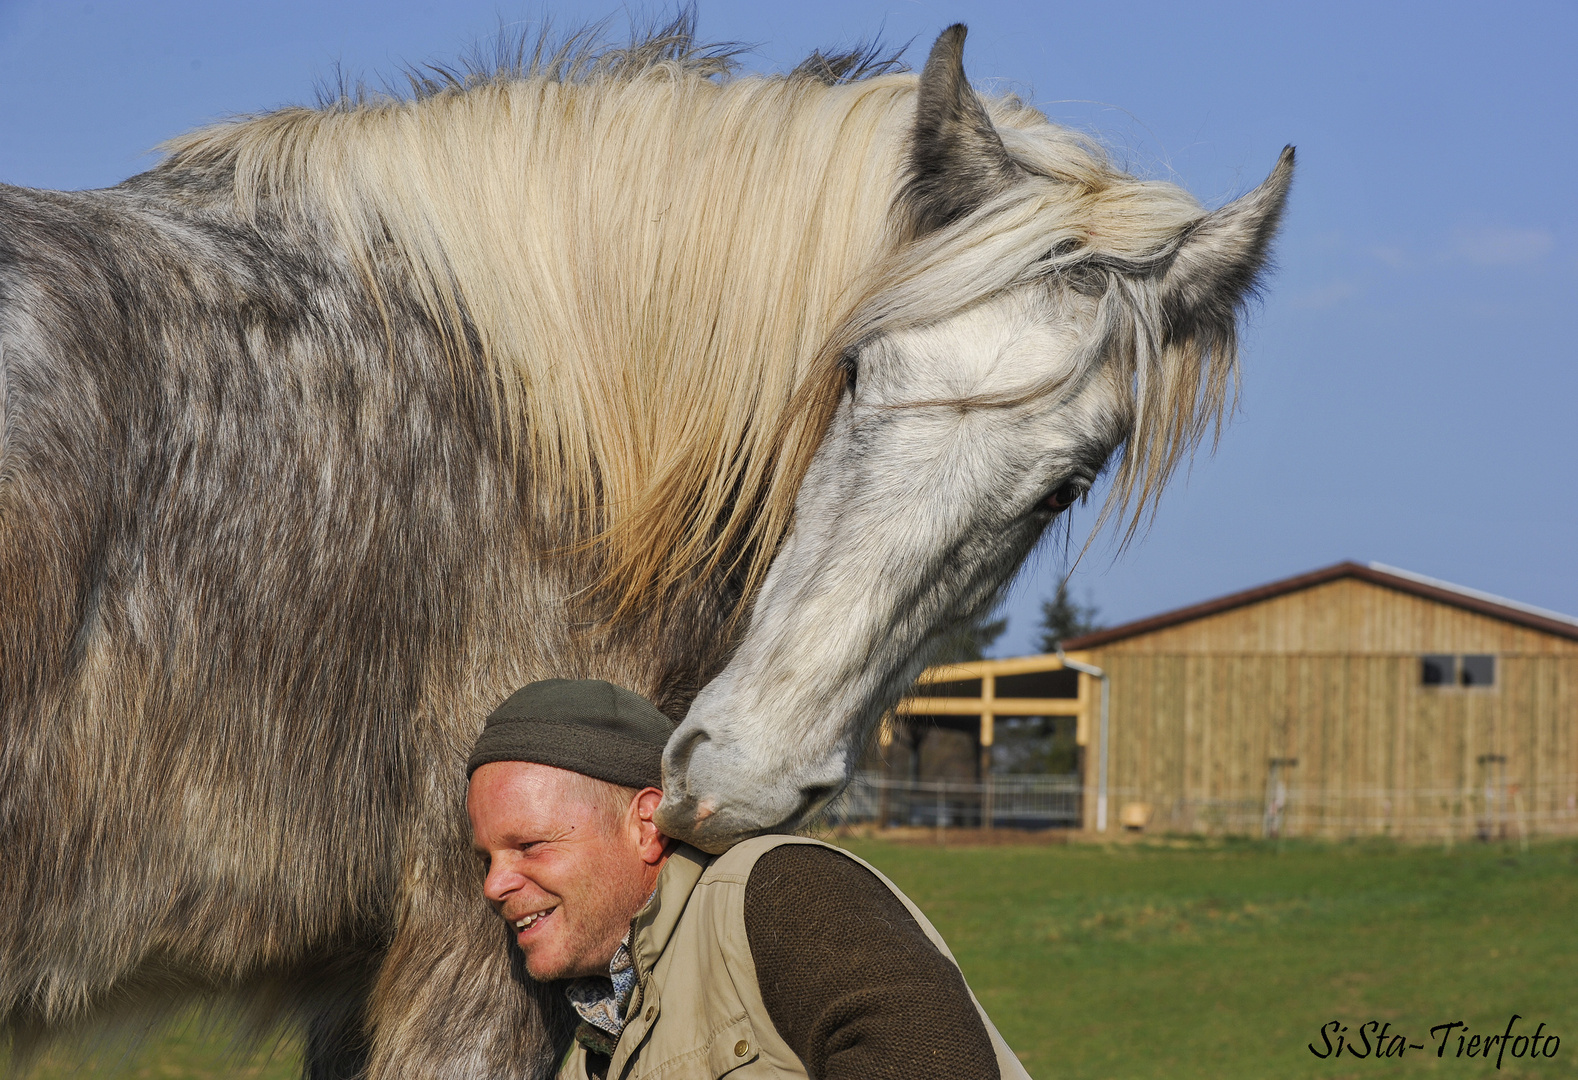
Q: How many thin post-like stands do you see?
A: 2